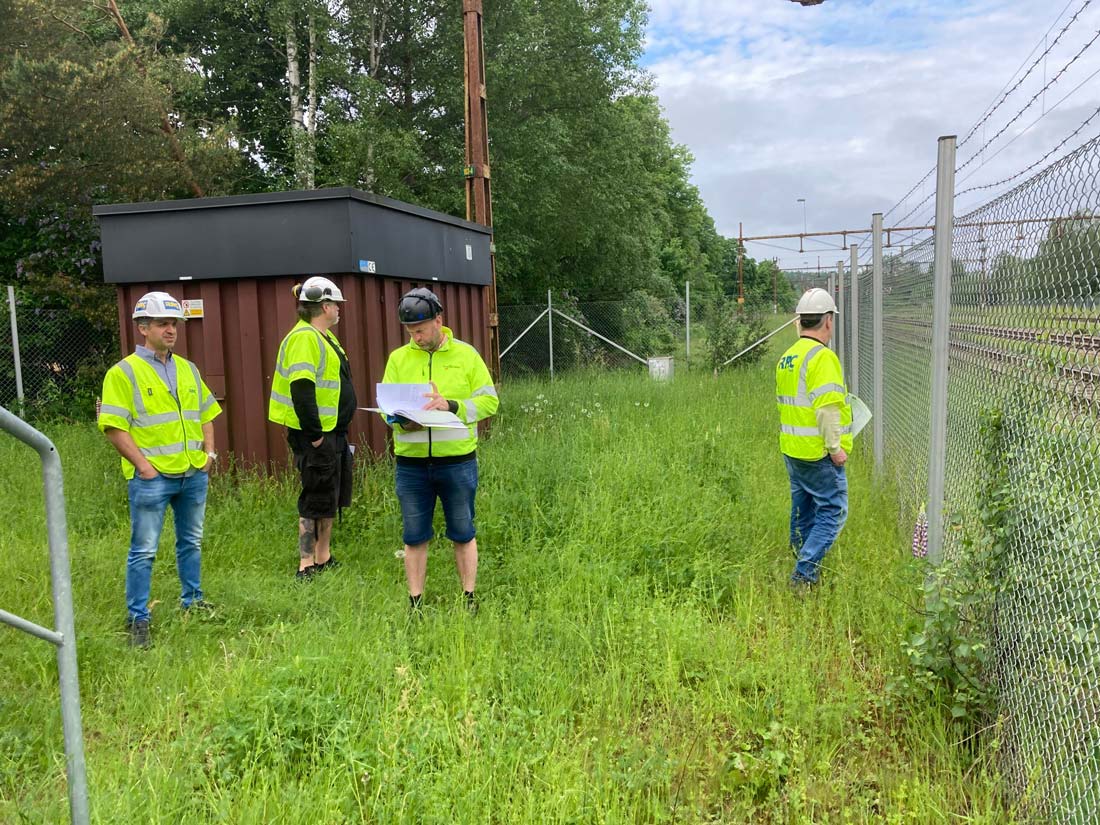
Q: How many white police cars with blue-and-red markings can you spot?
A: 0